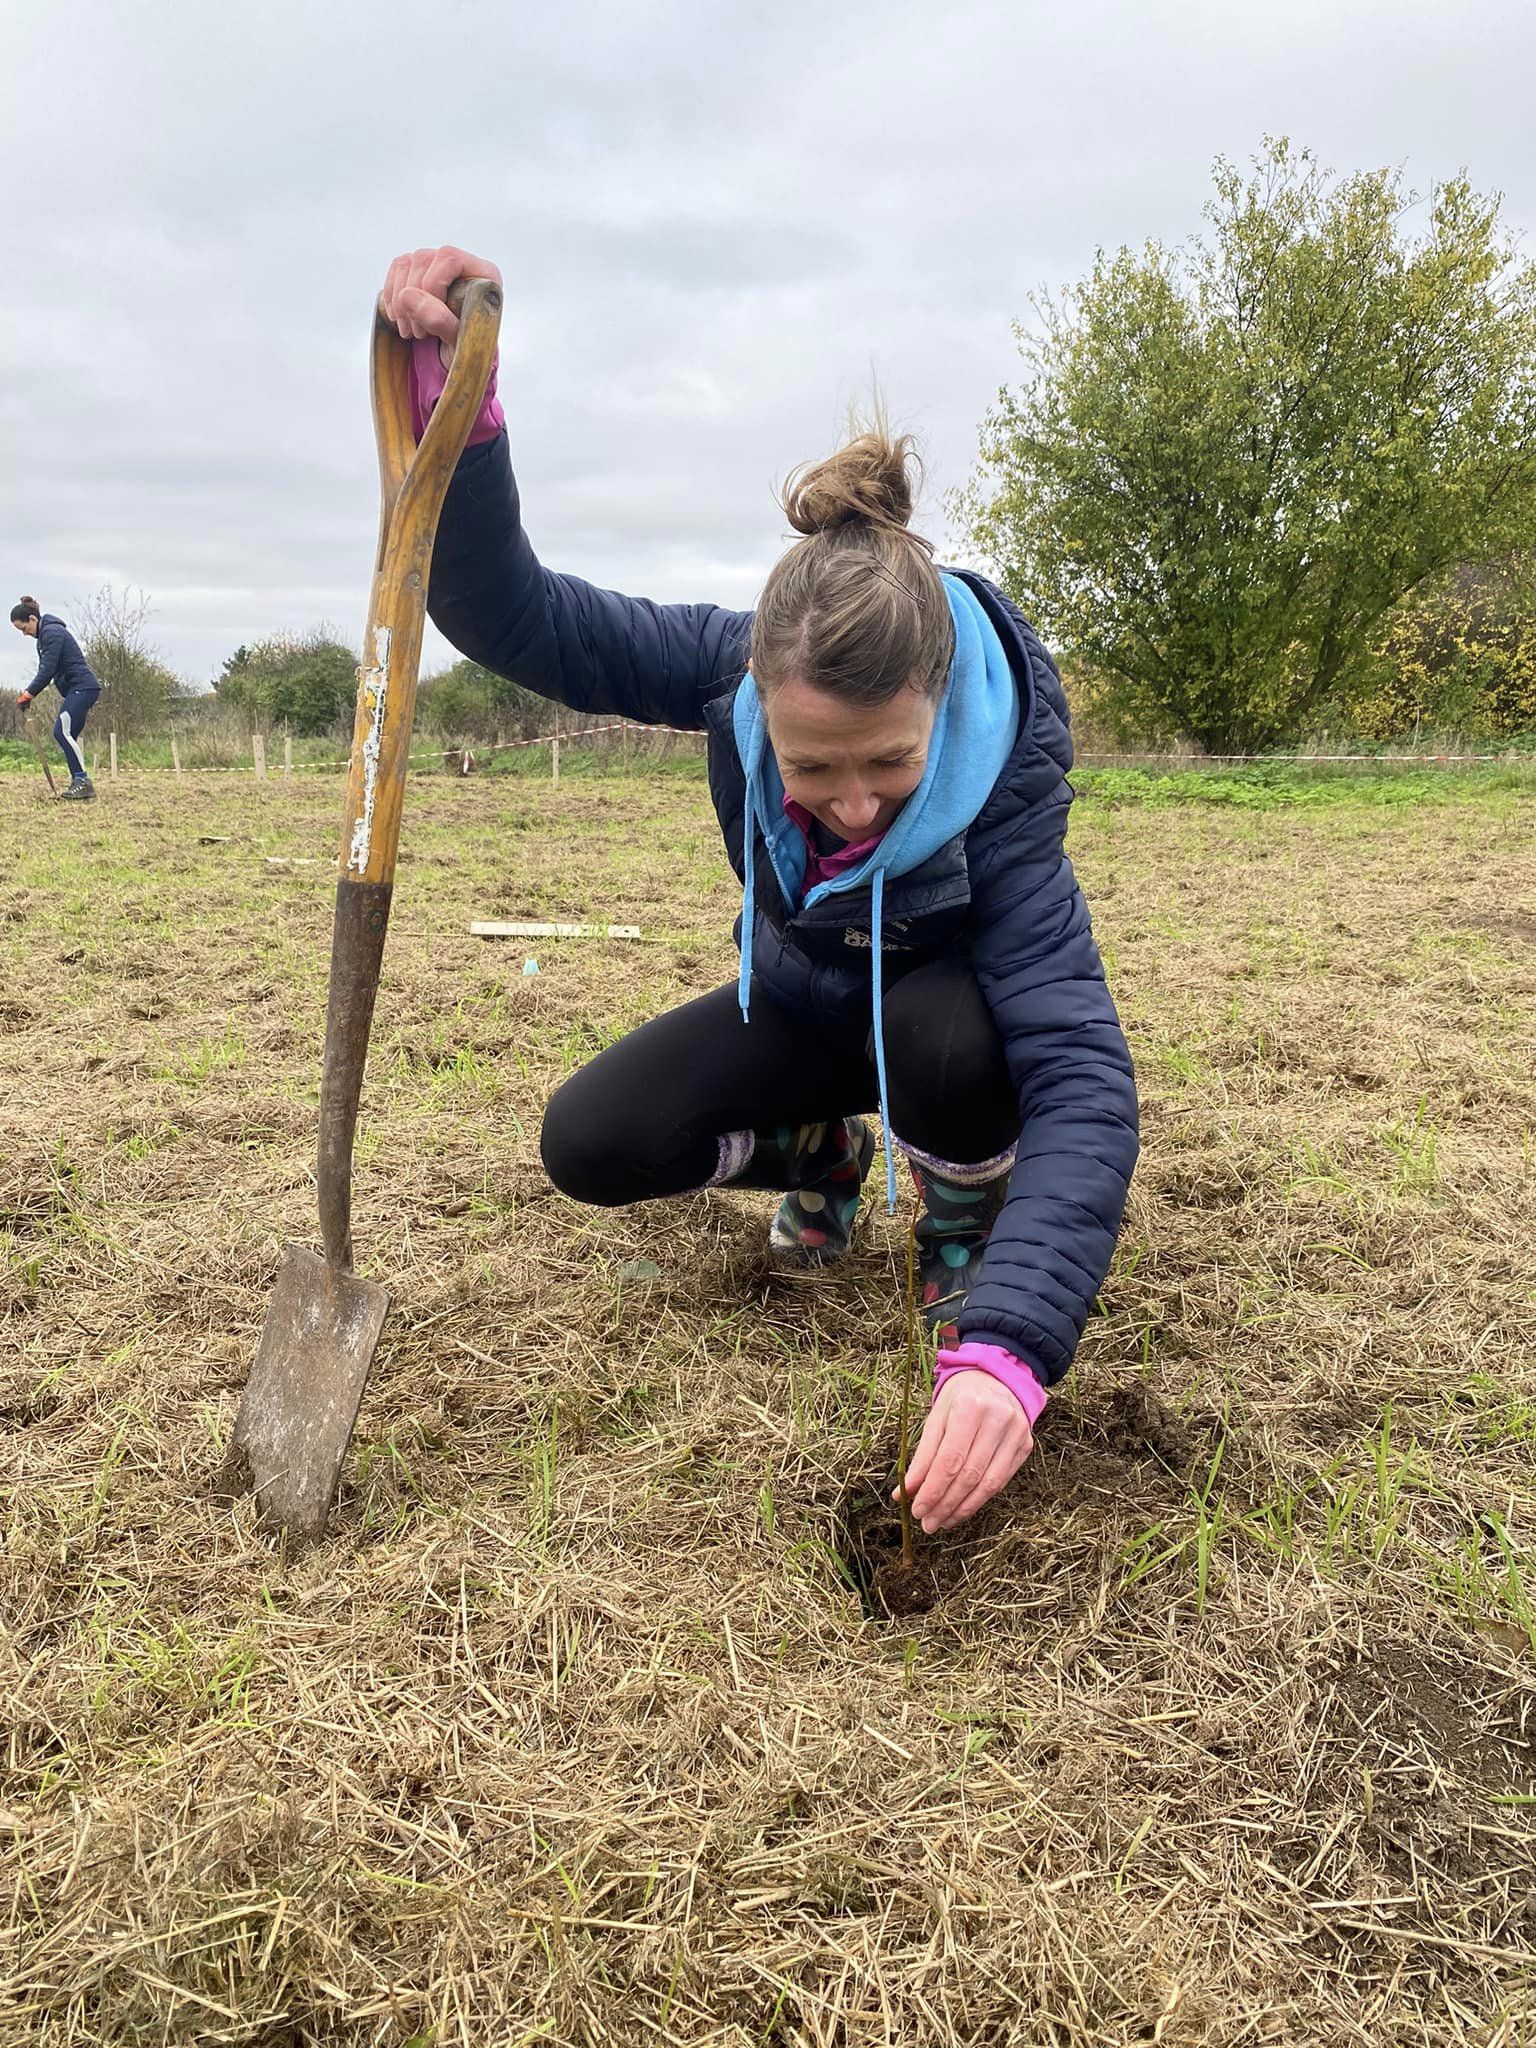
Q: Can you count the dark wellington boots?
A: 2